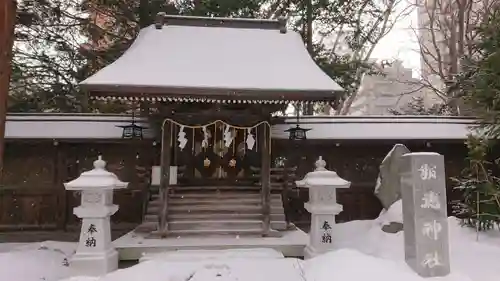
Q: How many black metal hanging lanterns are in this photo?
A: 2